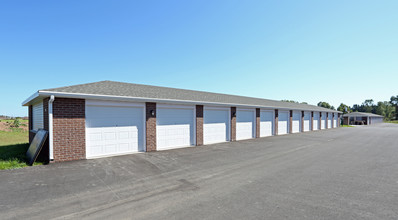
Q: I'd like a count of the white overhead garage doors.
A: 12